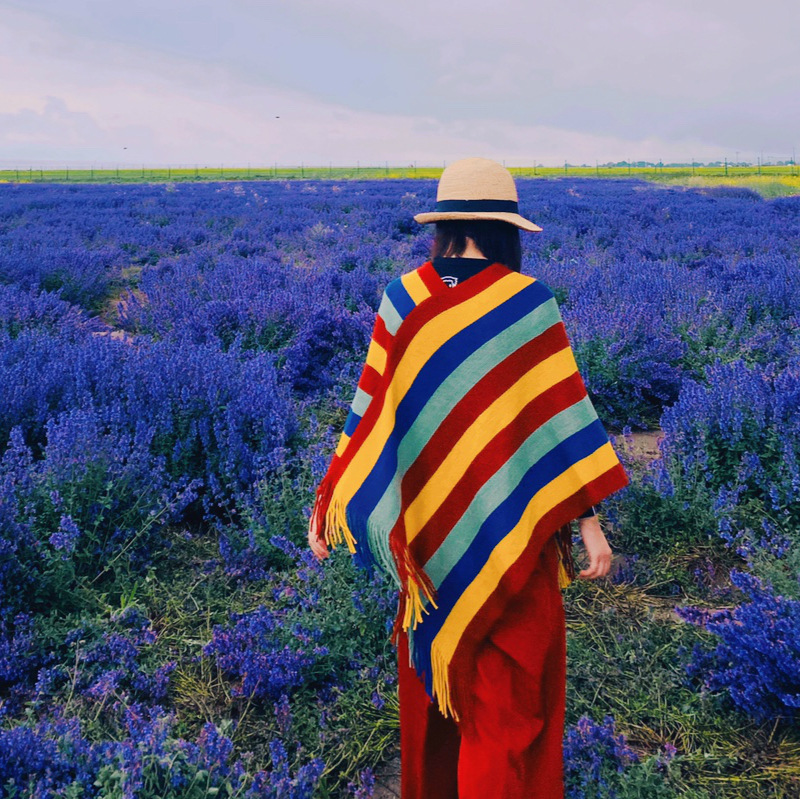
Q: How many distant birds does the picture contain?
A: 2